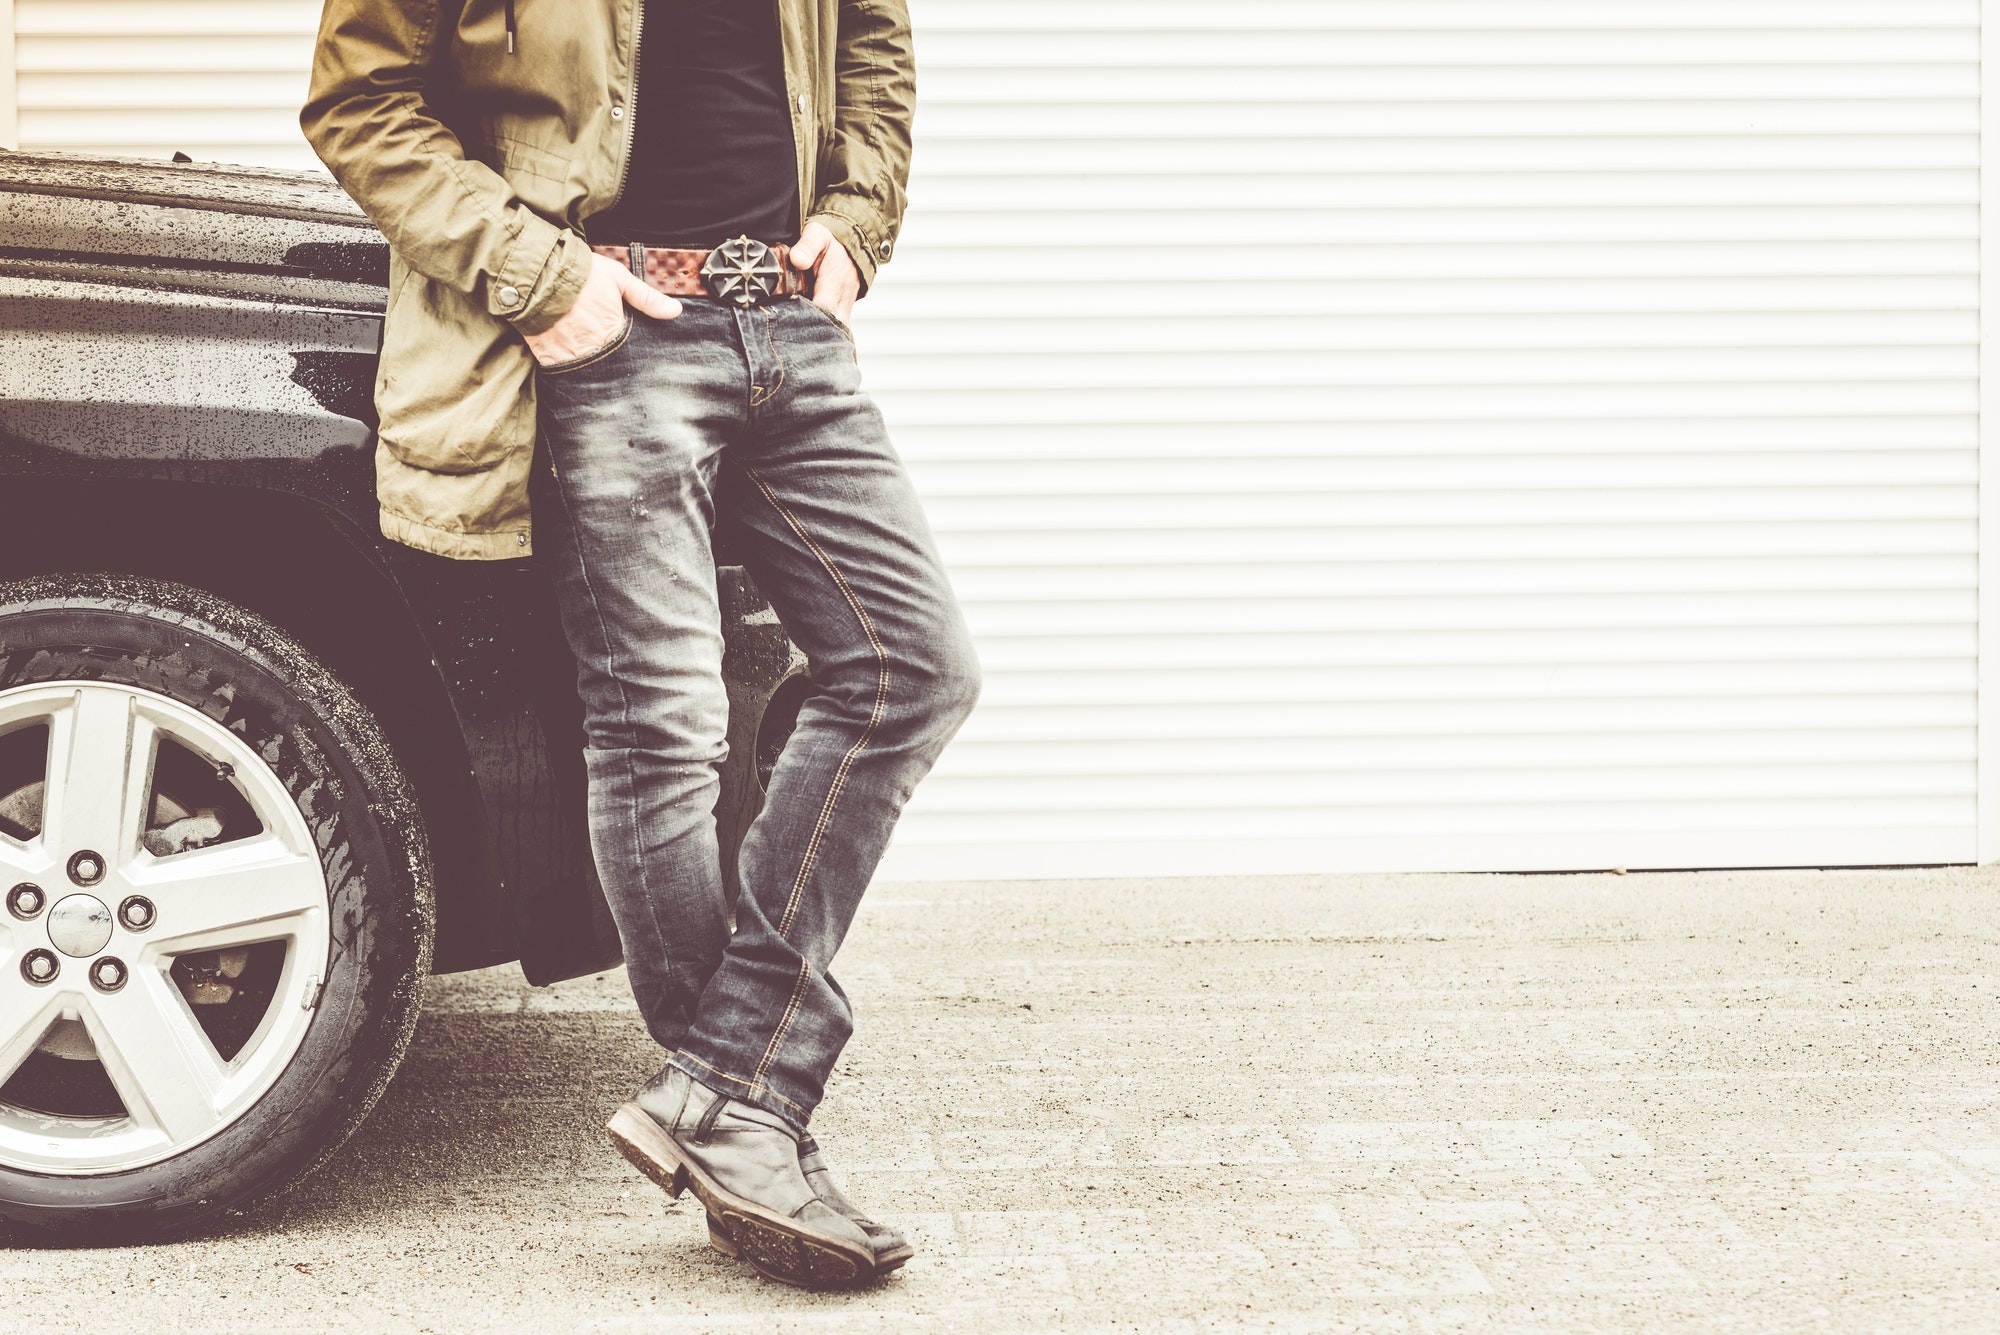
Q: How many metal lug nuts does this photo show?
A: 5